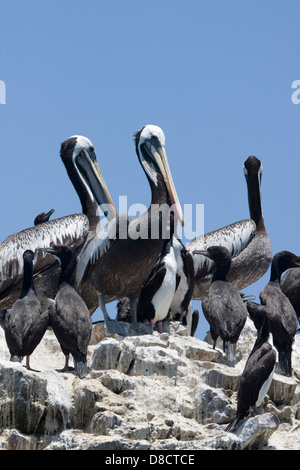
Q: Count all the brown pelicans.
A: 3